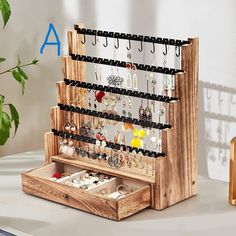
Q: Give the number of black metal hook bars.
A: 5